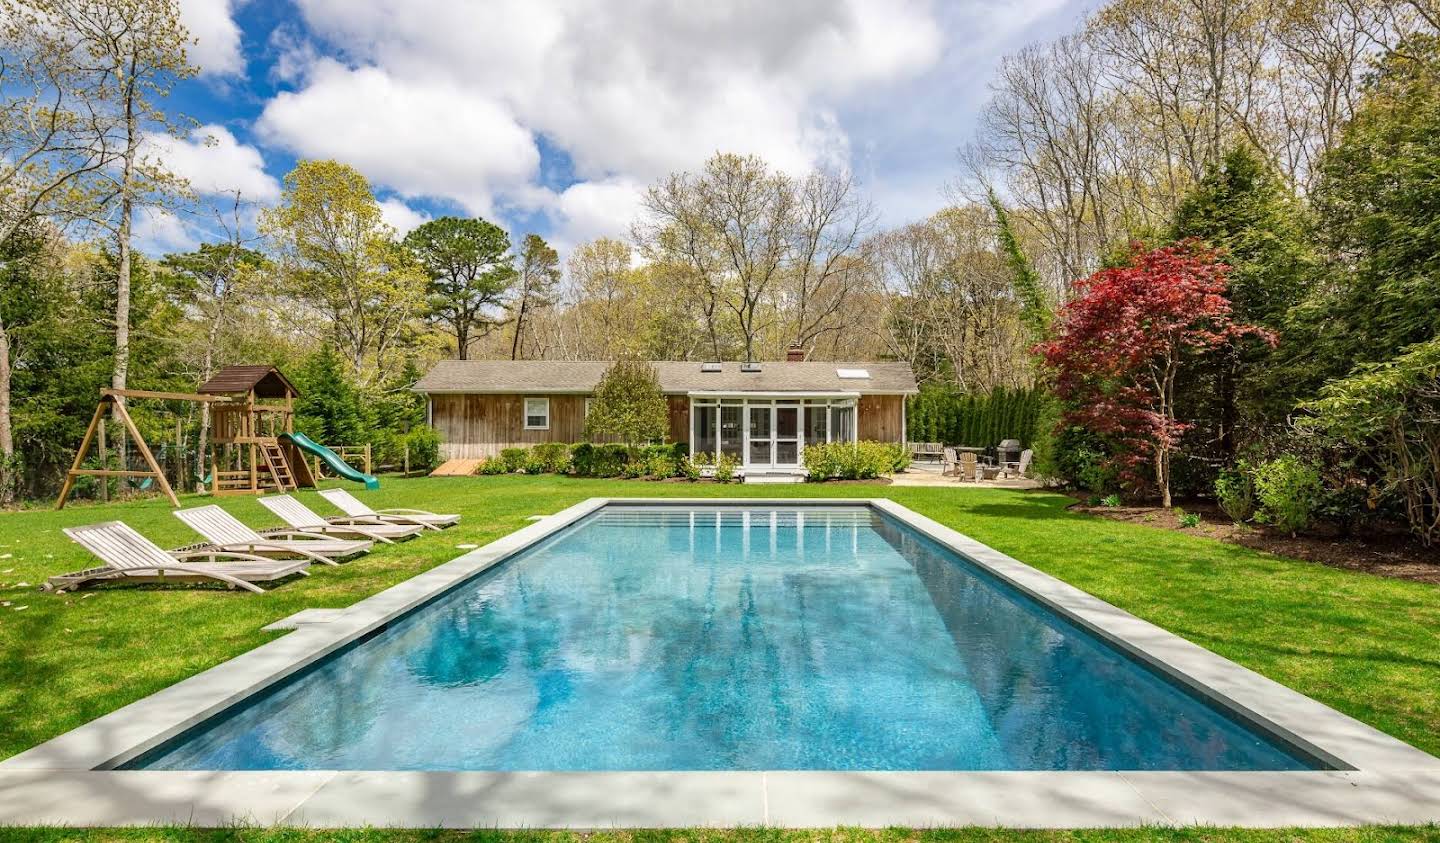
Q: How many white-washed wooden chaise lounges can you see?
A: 4